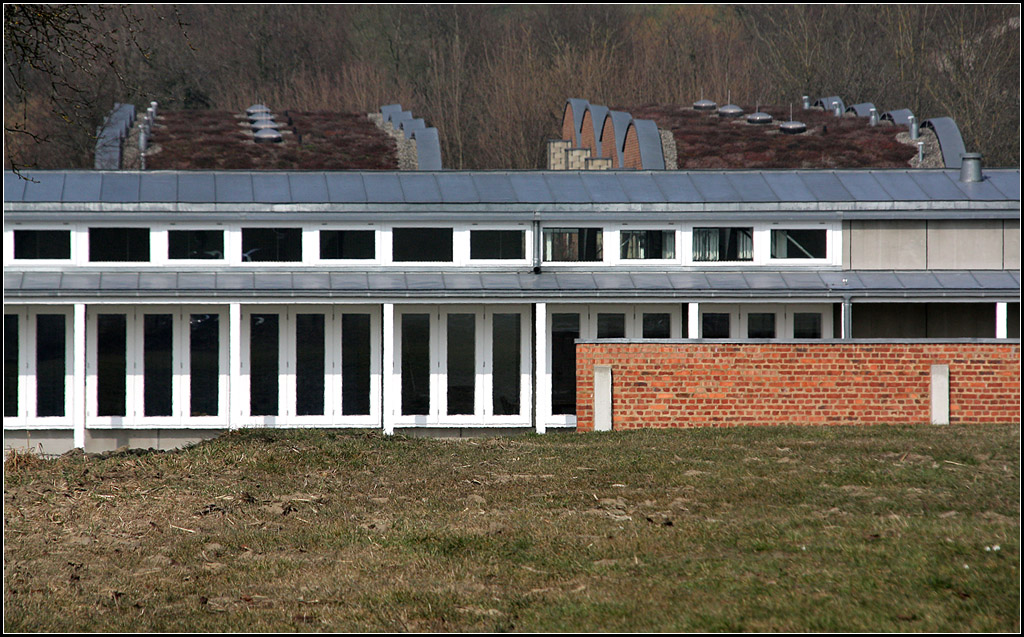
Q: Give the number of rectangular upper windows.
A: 11